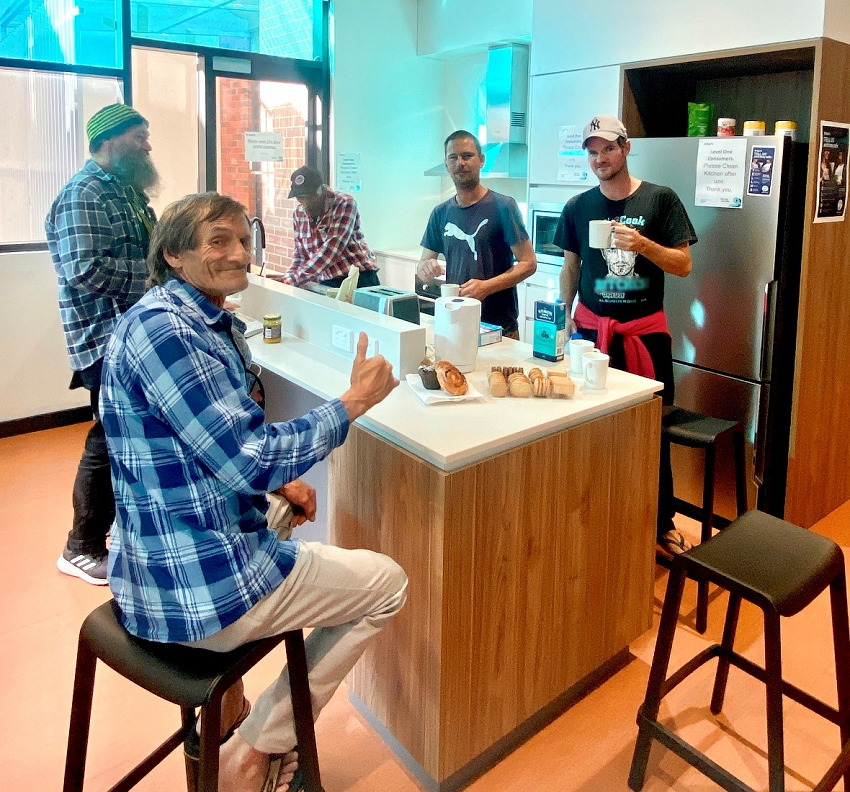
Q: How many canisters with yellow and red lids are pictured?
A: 3